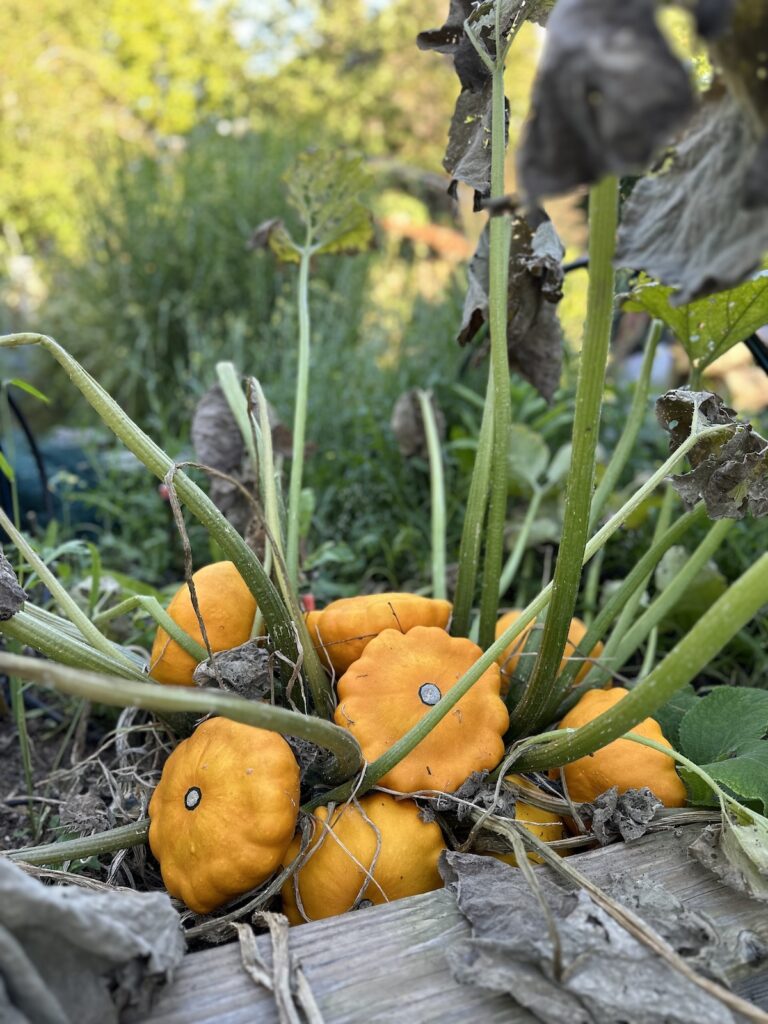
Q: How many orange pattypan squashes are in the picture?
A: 8